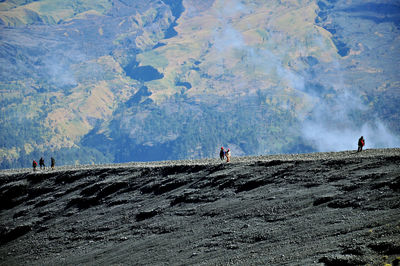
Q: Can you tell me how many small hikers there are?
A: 6